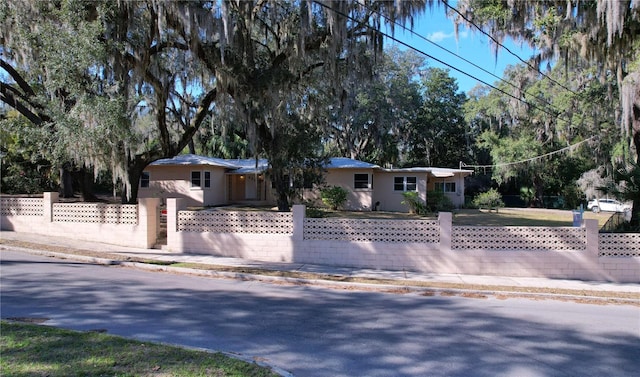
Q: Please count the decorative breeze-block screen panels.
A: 6